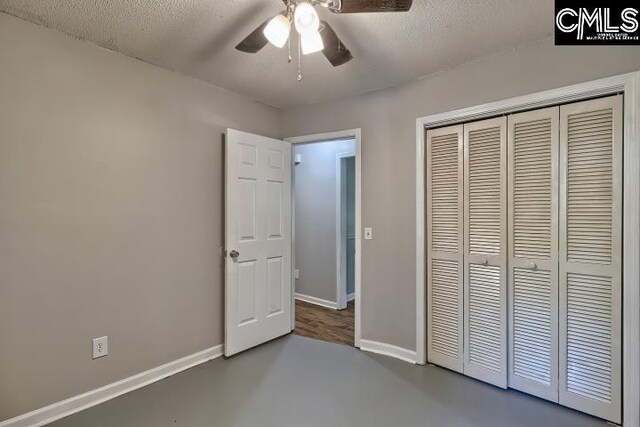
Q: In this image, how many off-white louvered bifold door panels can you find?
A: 4